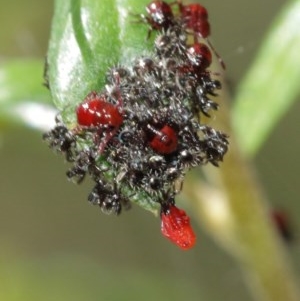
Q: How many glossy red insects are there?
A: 6